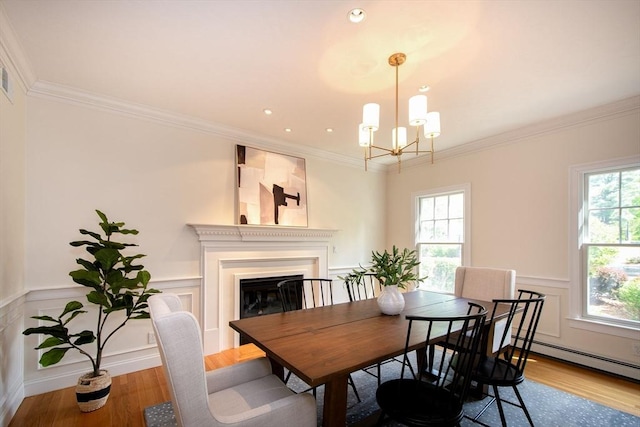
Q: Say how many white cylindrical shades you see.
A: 5